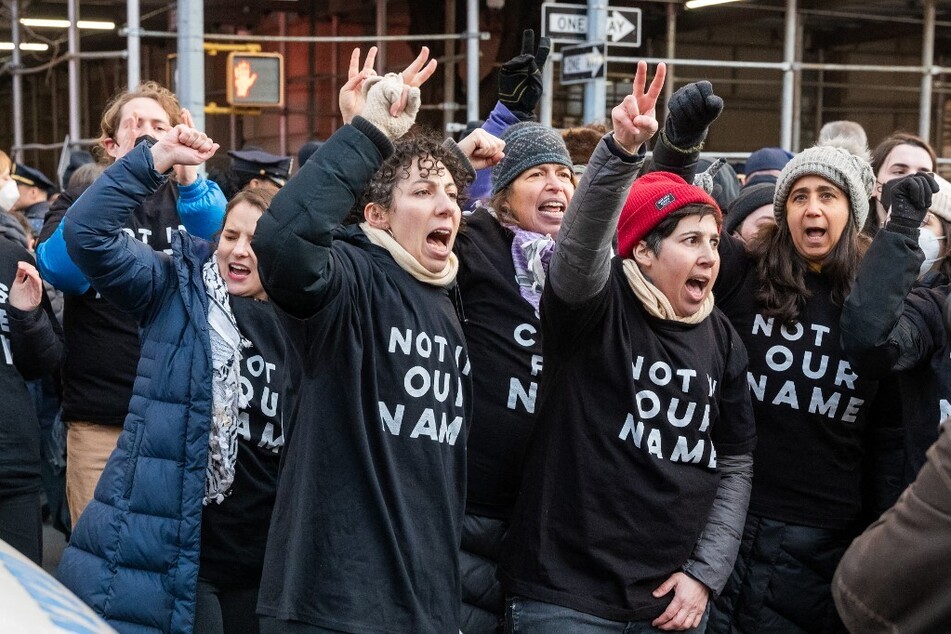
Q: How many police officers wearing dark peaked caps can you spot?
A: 2